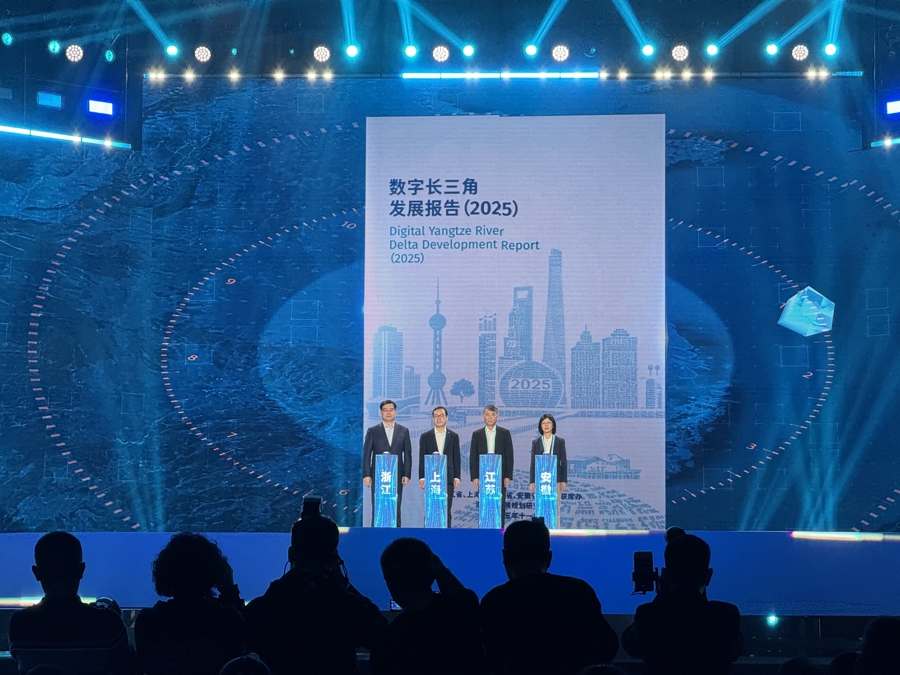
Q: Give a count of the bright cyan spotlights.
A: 9